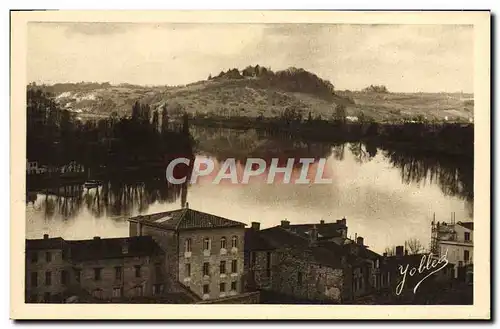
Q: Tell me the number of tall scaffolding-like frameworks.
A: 1